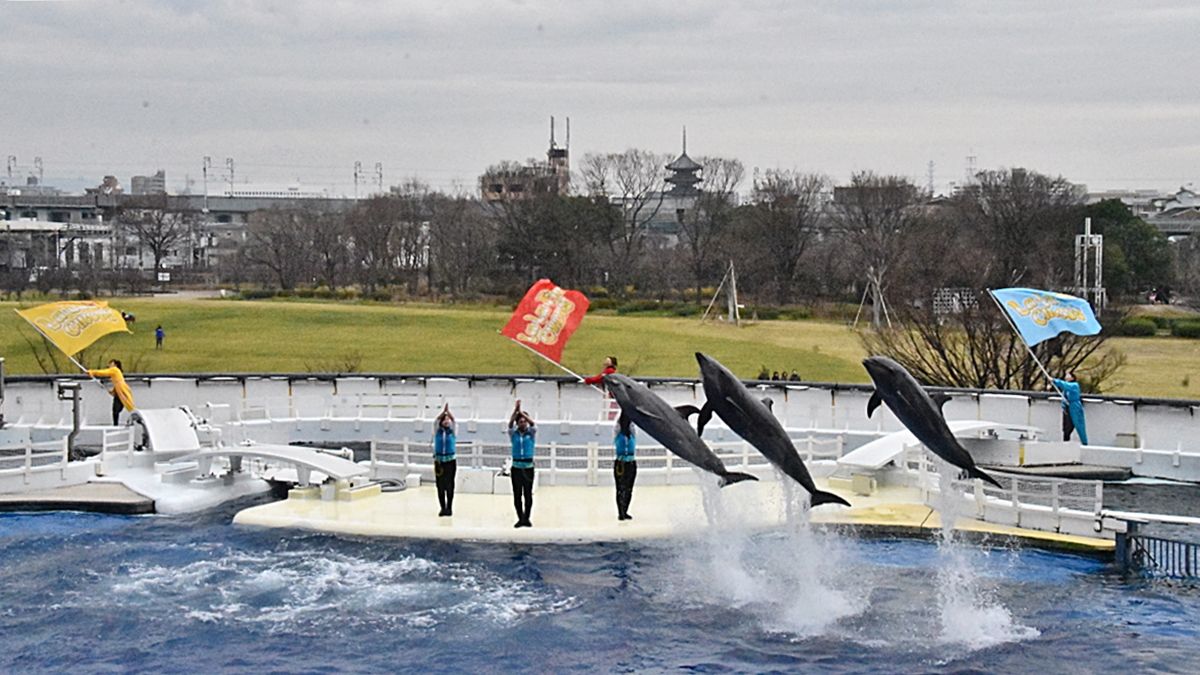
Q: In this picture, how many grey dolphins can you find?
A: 3